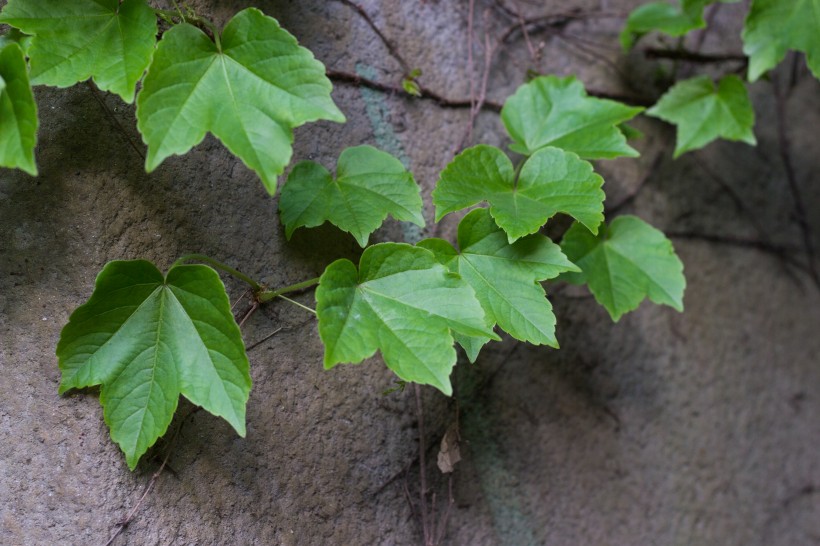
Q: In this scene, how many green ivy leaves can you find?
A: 13